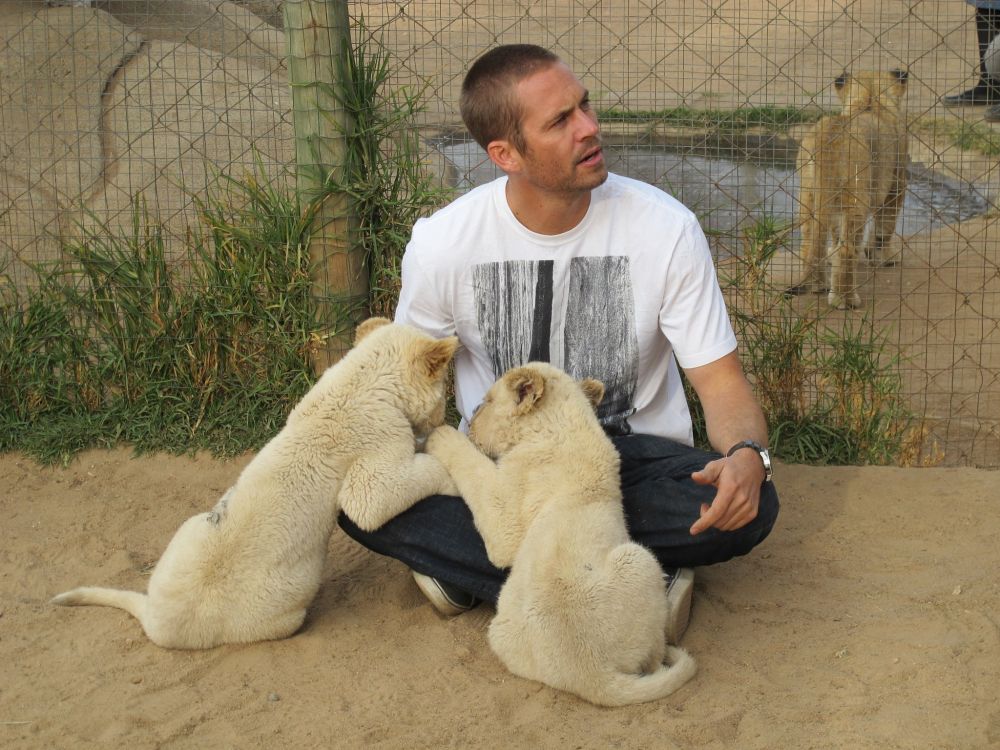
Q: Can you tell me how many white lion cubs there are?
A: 2